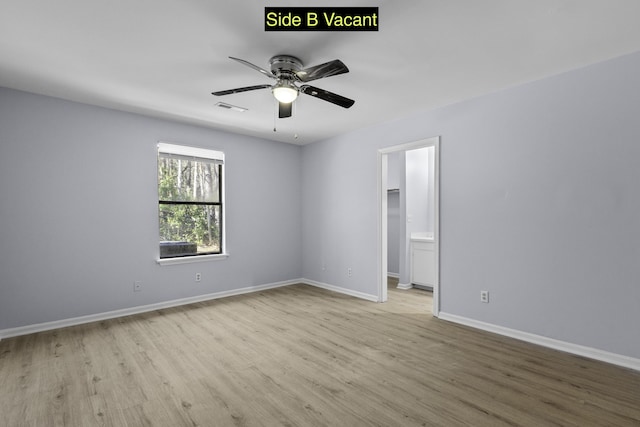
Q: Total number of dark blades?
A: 5